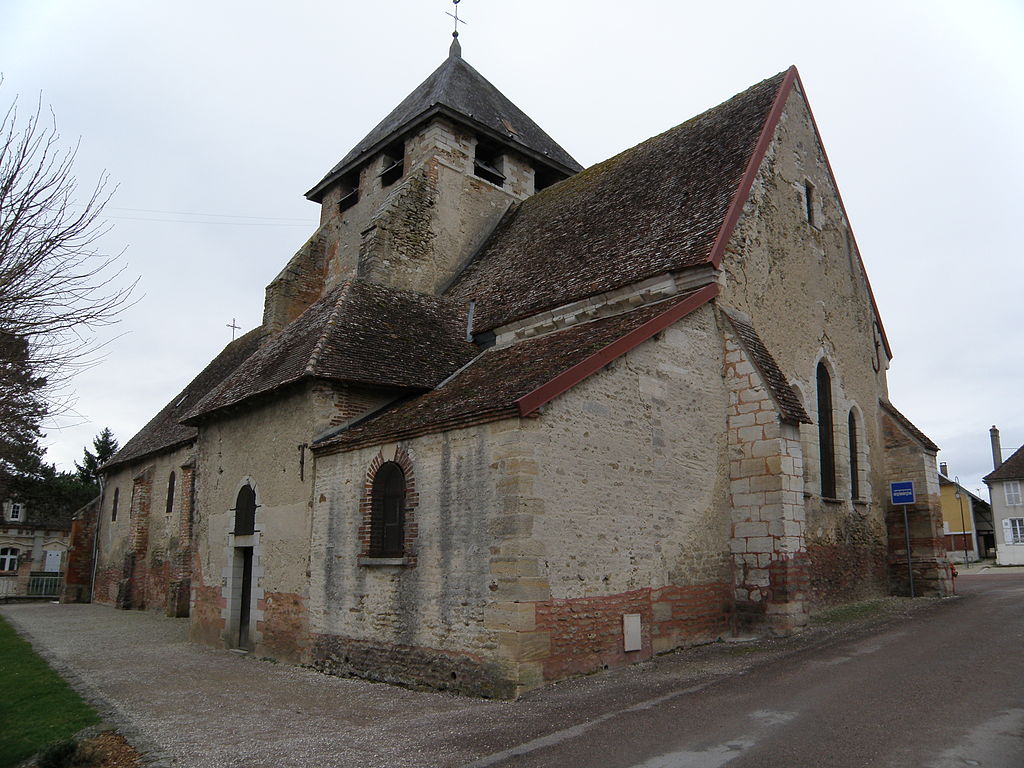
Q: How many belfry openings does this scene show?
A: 4